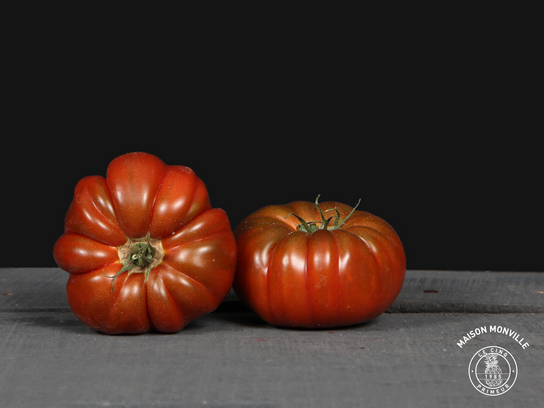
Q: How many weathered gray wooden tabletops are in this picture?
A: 1